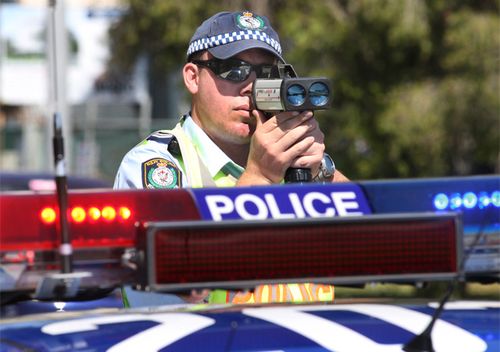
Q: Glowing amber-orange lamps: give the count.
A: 5